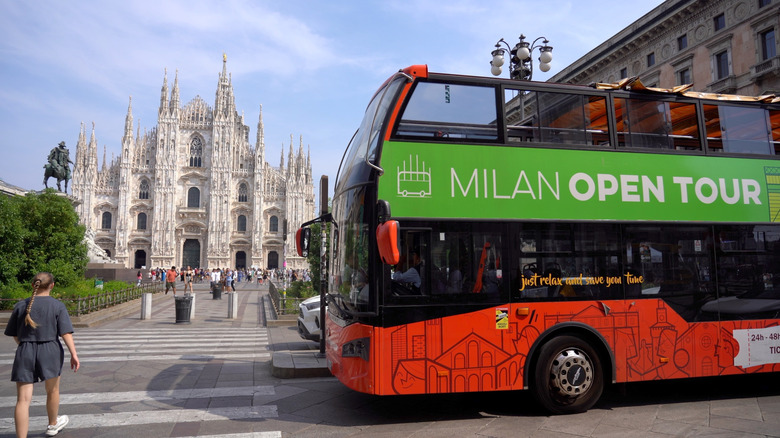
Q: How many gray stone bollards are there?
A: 3